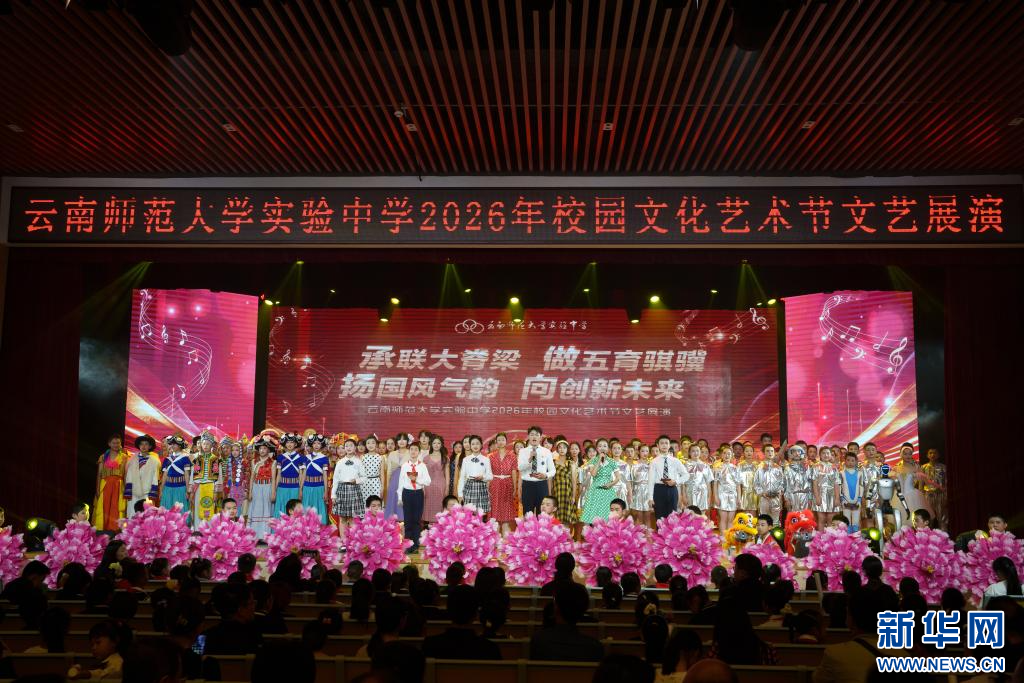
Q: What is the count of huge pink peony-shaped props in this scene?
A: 14